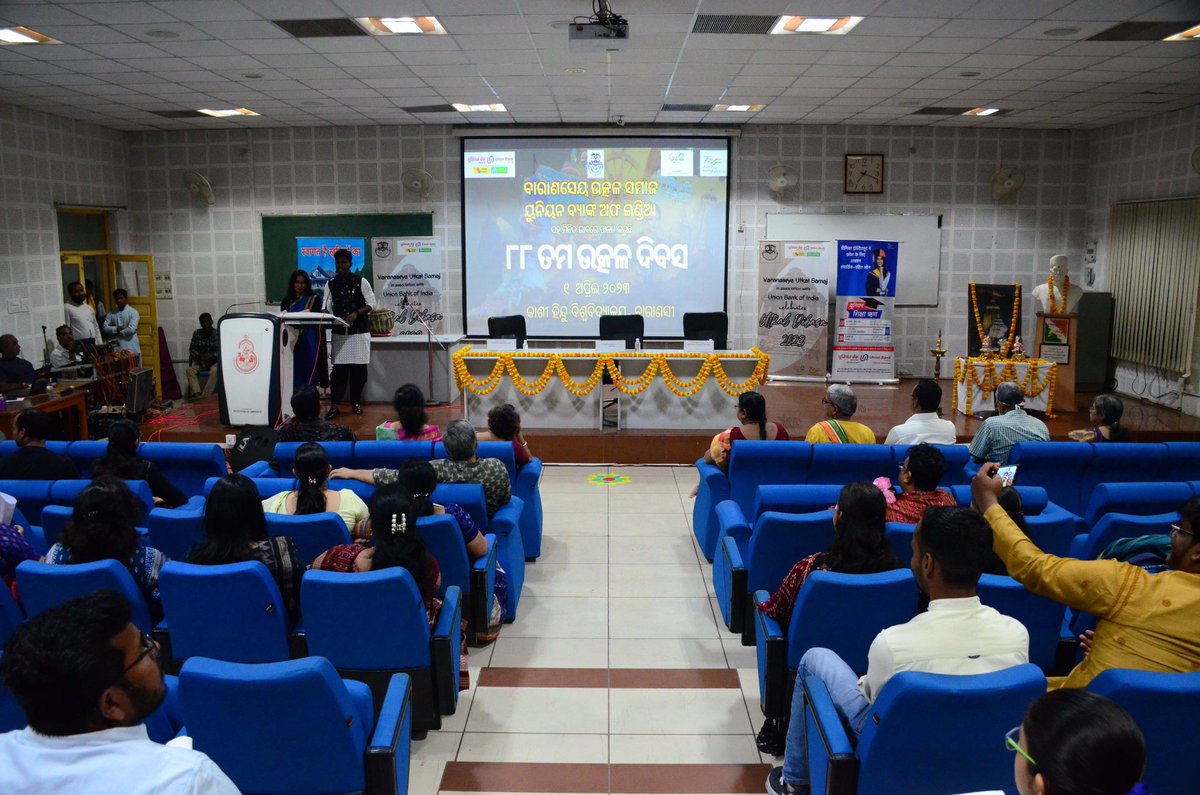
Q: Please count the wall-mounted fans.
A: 4